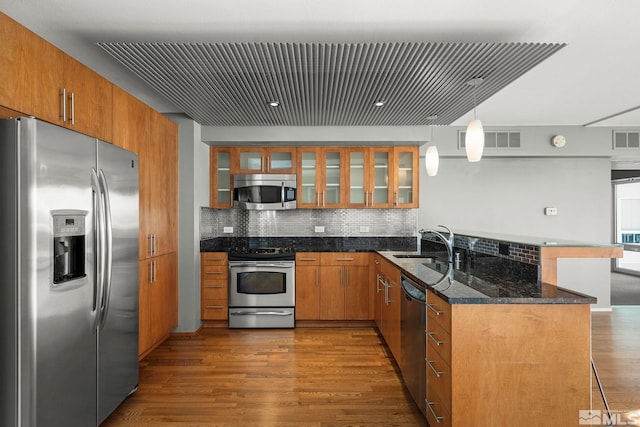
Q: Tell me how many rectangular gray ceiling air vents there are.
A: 2